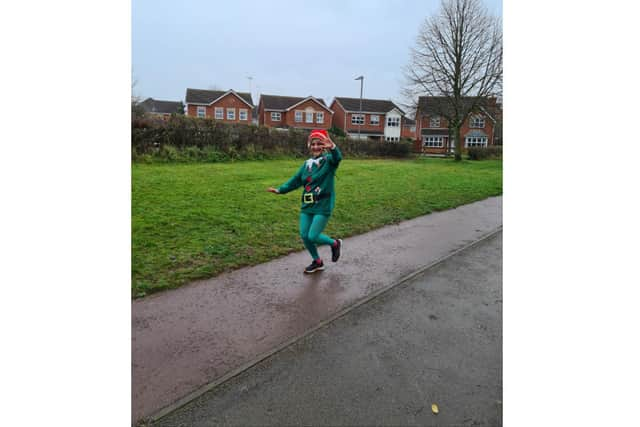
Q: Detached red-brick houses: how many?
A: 4